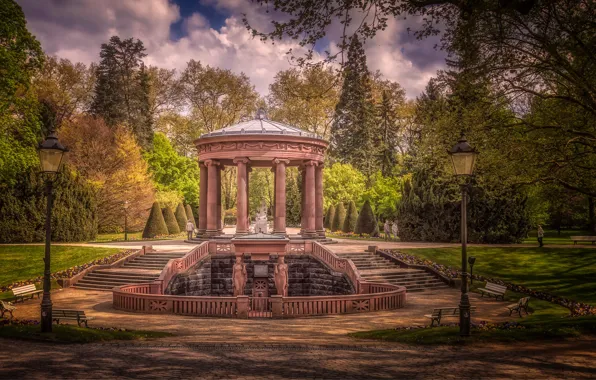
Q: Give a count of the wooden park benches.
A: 7